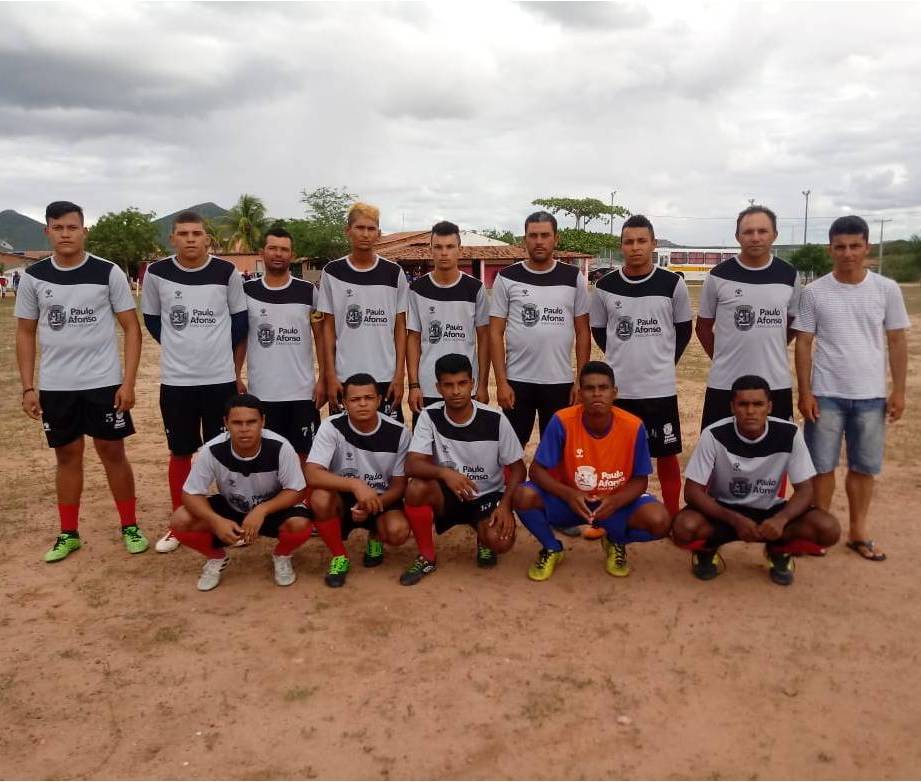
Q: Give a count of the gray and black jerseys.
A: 12